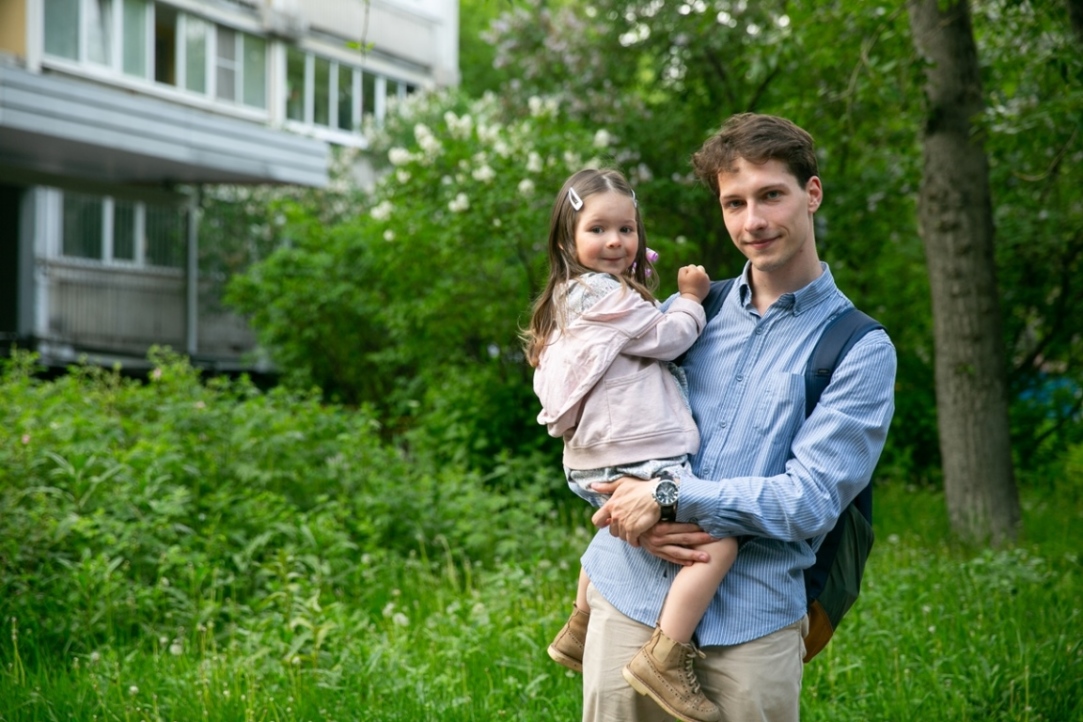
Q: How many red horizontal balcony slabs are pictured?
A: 0